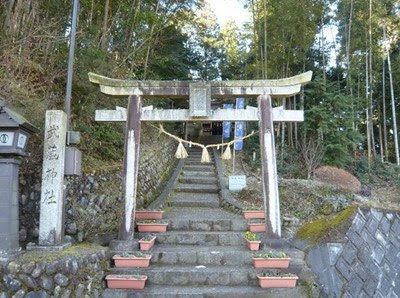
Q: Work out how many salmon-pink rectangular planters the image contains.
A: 10